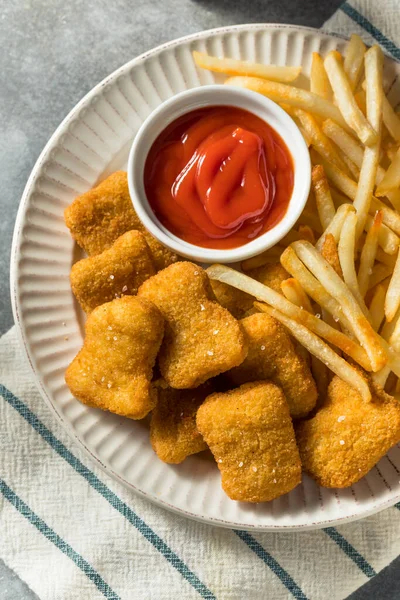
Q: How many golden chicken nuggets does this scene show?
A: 9